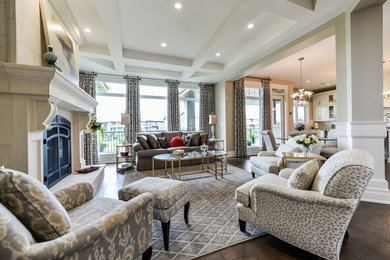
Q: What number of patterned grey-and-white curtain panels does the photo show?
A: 6